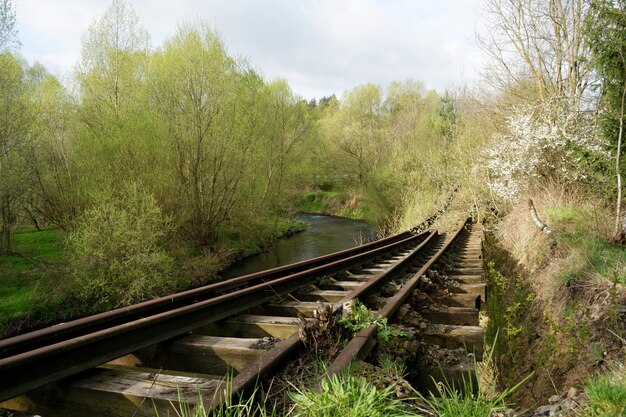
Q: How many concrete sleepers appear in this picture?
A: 0